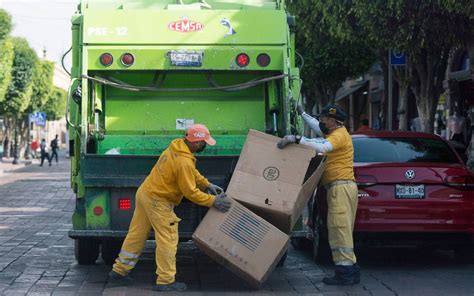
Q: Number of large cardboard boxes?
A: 2